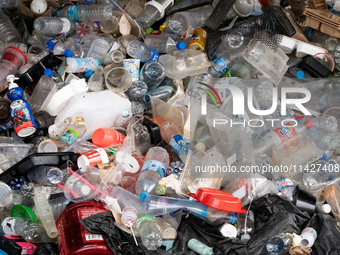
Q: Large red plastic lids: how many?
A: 1